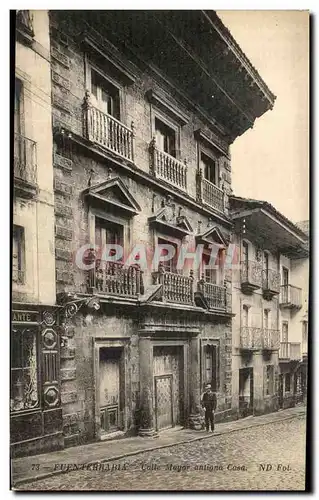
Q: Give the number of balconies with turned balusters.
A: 6